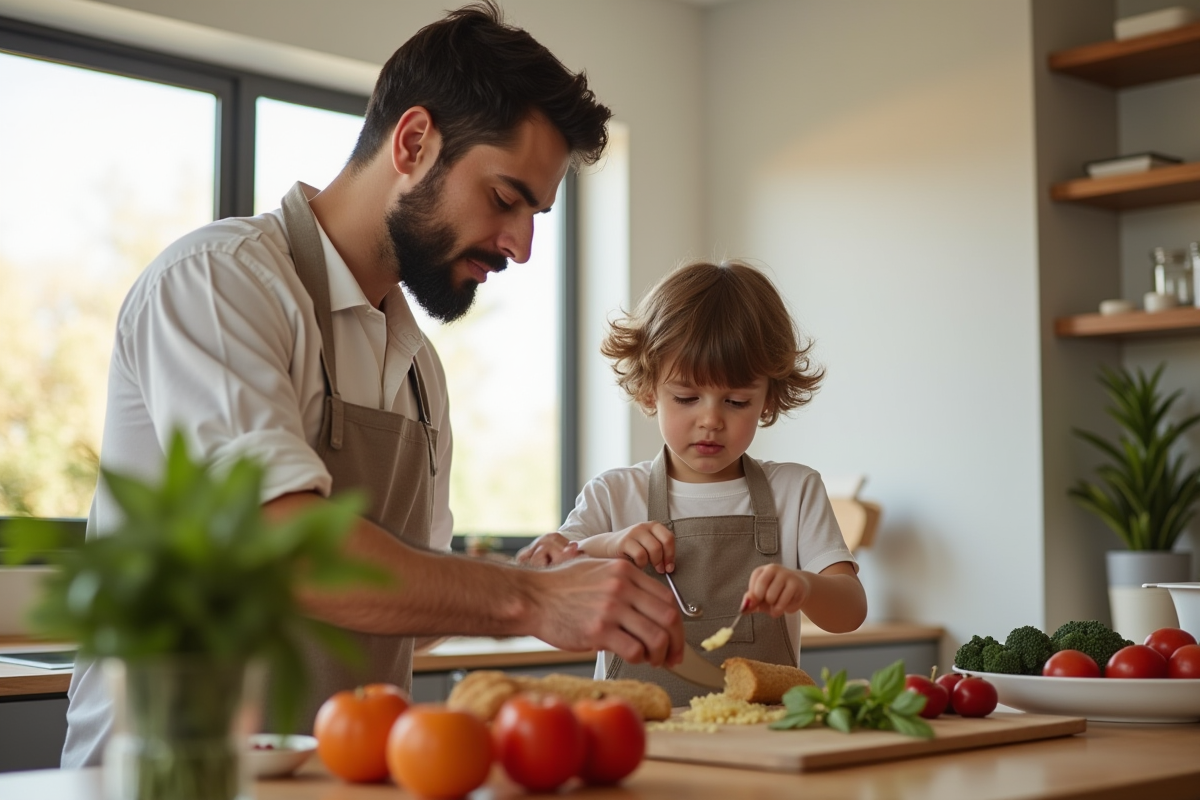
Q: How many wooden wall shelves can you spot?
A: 3